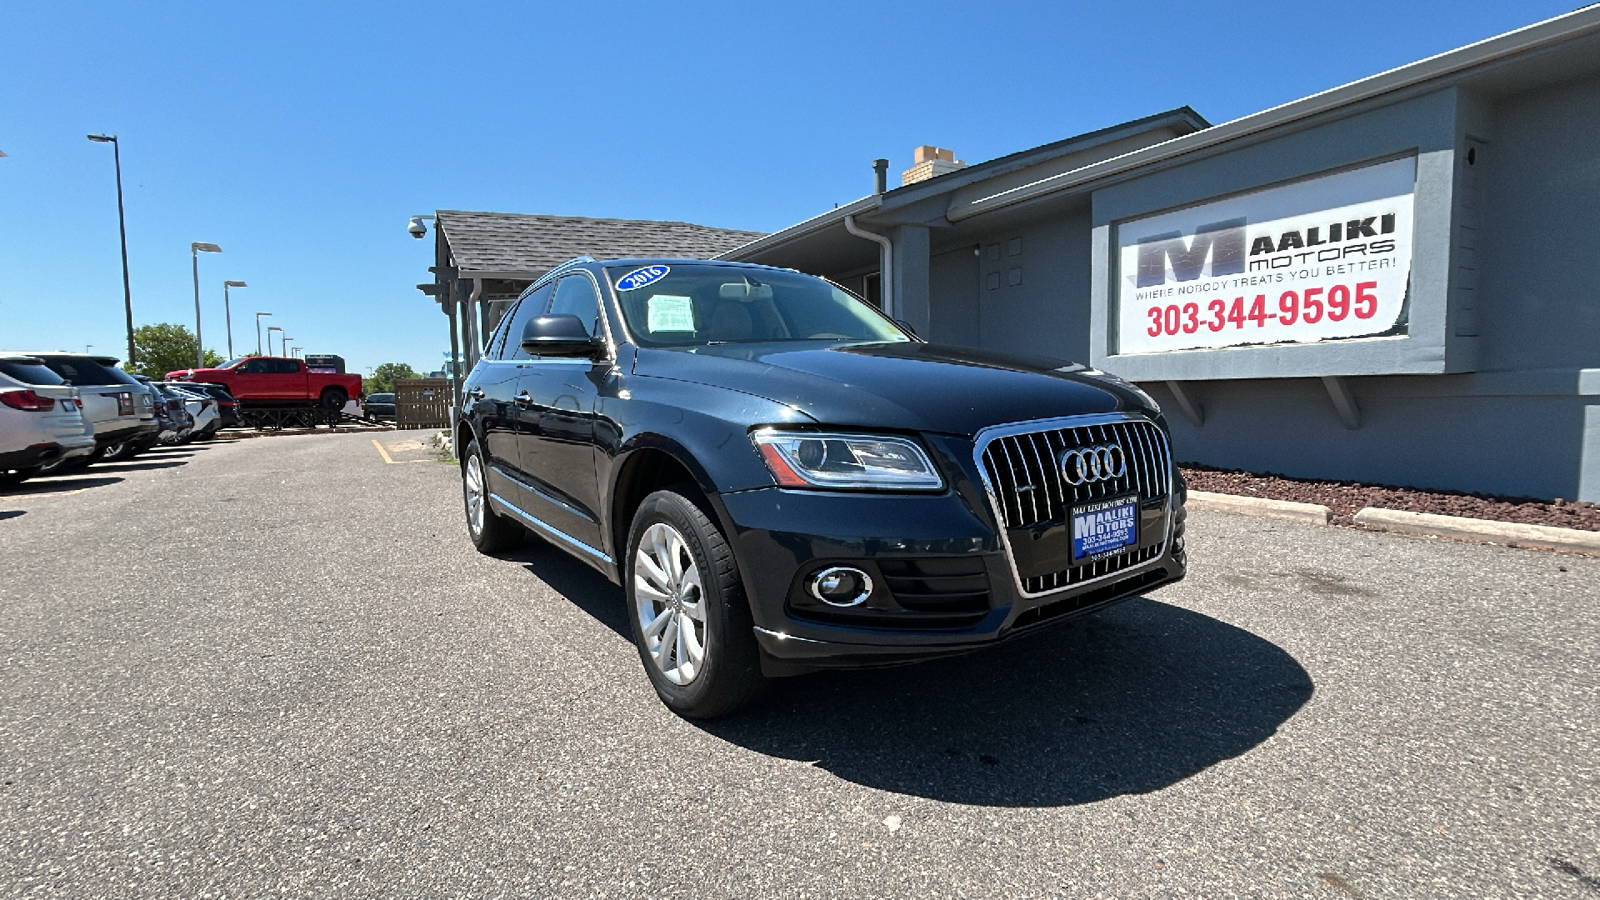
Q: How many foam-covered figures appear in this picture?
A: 0